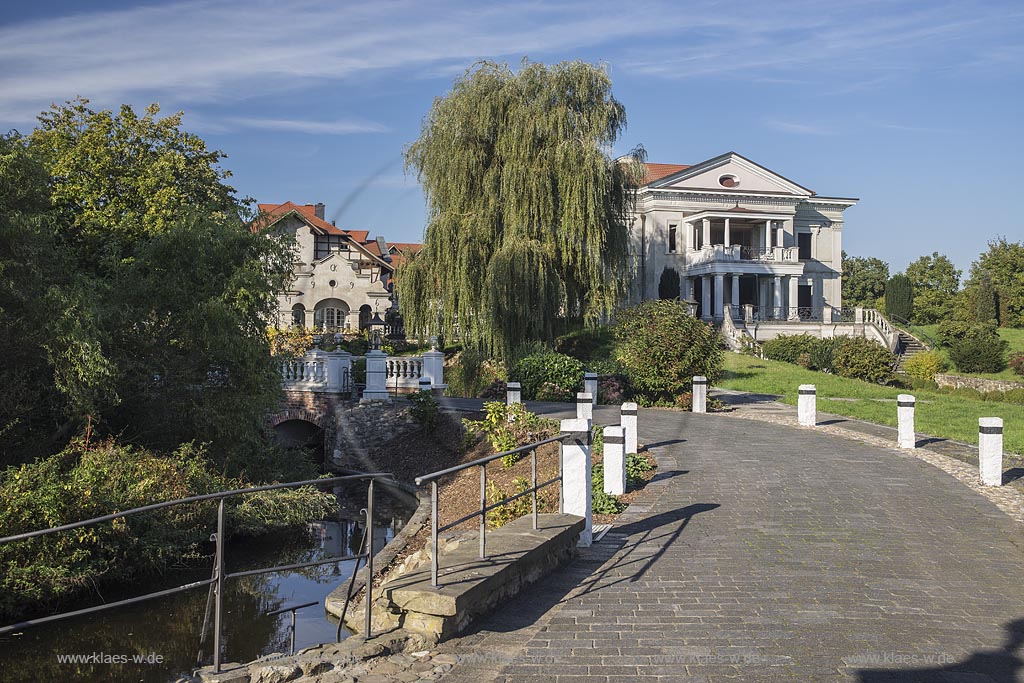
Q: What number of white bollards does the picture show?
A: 11